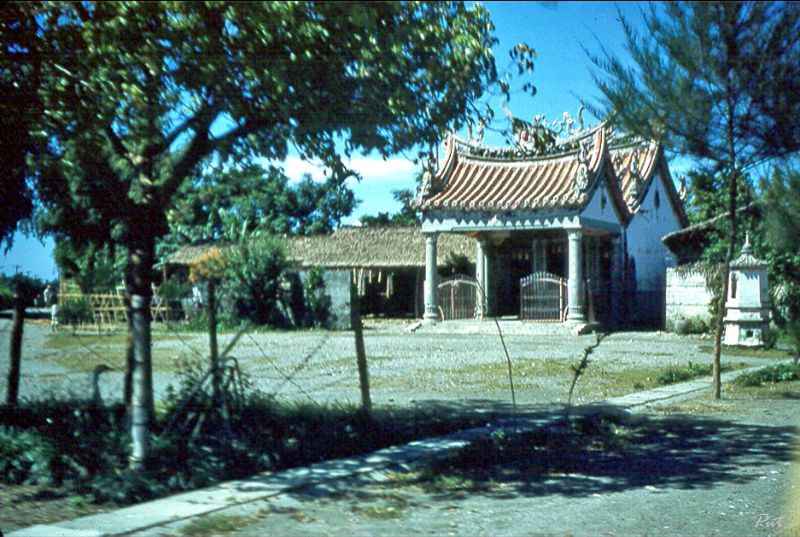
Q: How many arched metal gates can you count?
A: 2